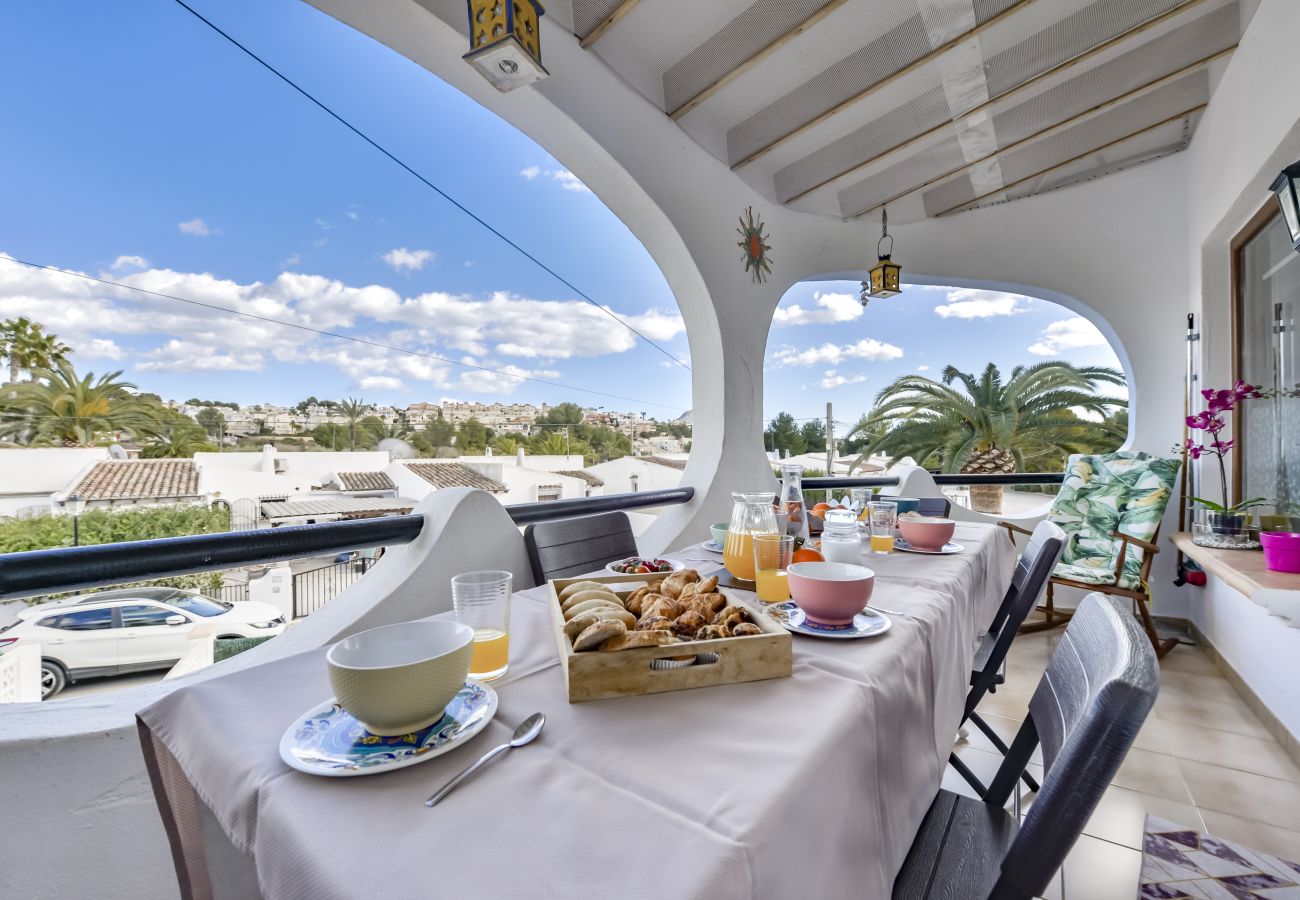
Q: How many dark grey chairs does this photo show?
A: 4